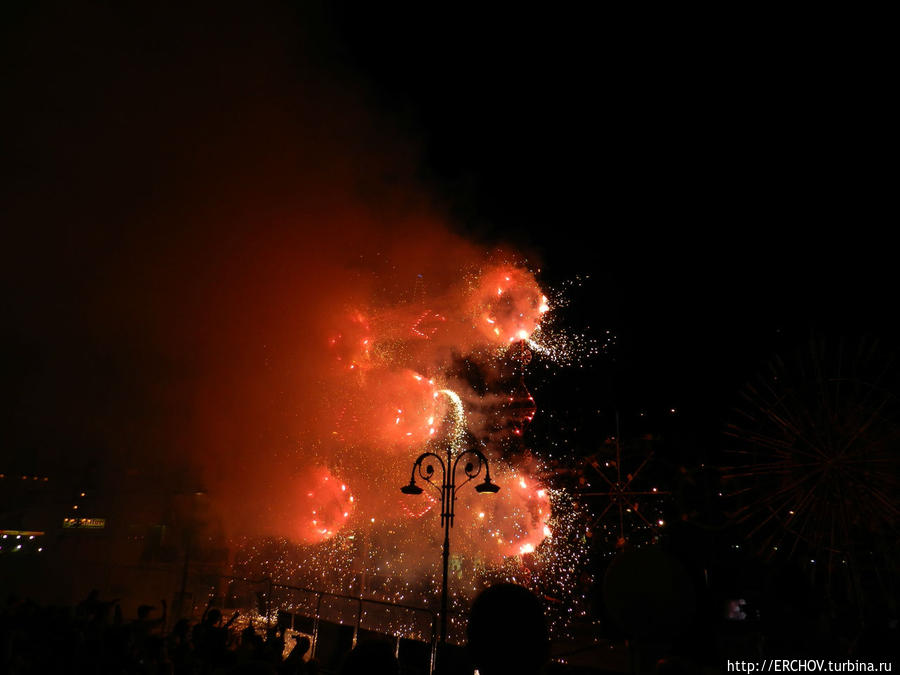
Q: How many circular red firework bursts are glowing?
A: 5